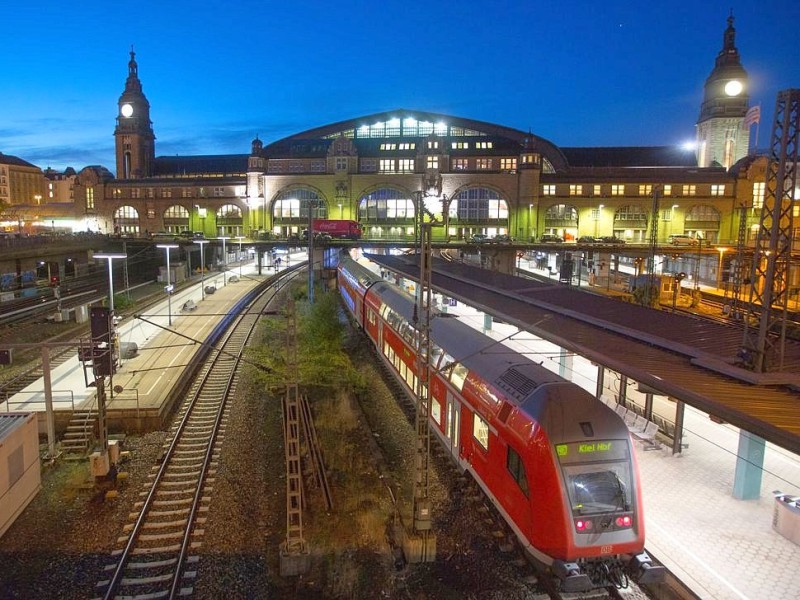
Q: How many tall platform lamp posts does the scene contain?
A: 5